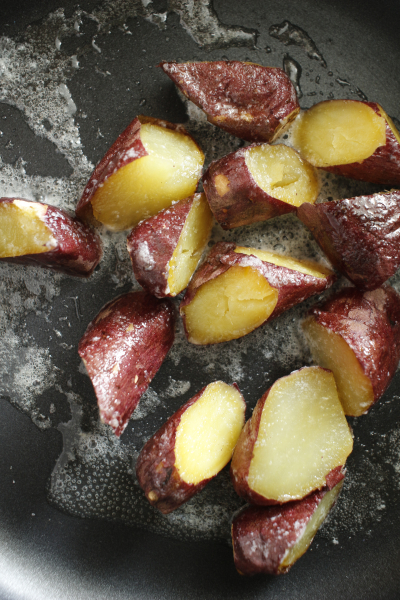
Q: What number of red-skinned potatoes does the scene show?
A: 13